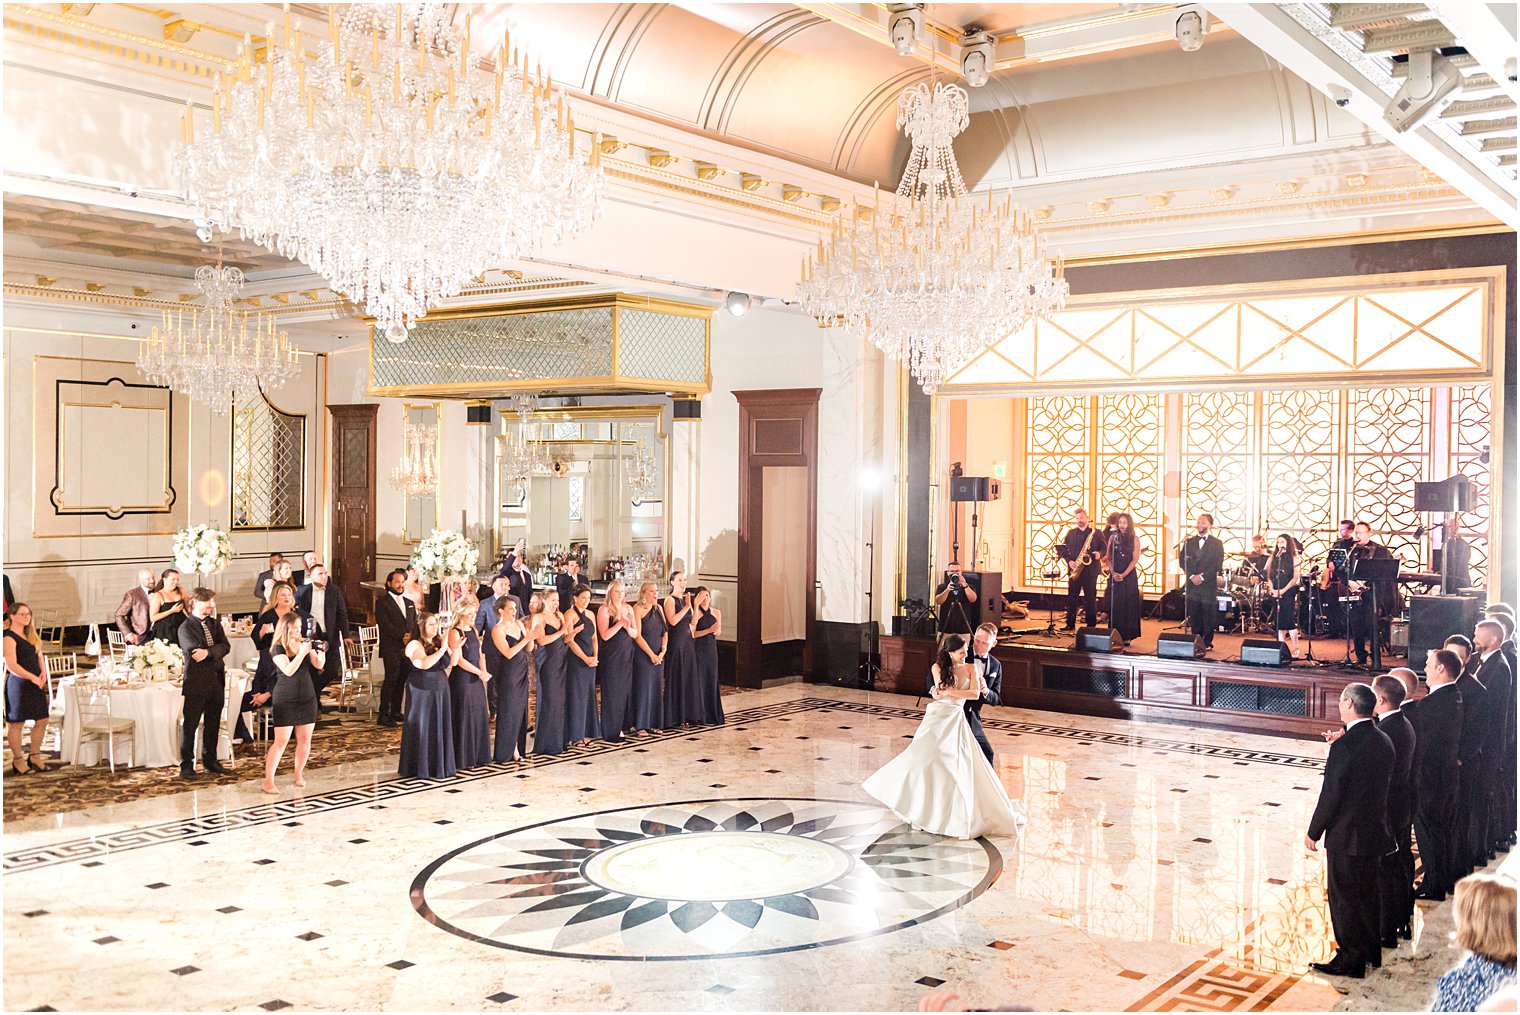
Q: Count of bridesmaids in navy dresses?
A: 9